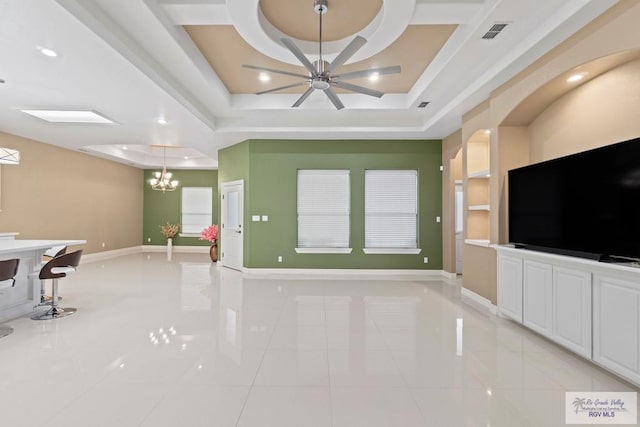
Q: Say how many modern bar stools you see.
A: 3